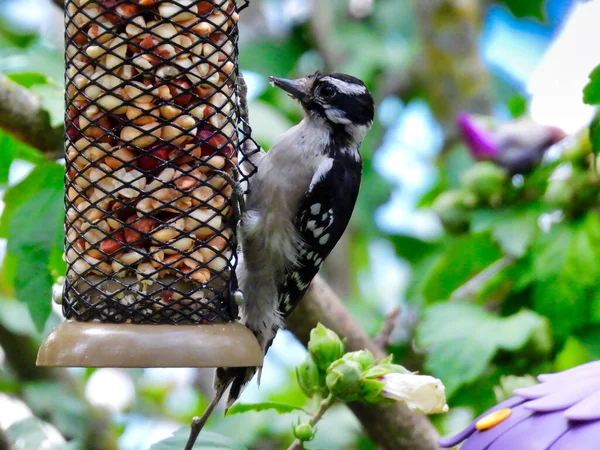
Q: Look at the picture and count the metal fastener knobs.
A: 2